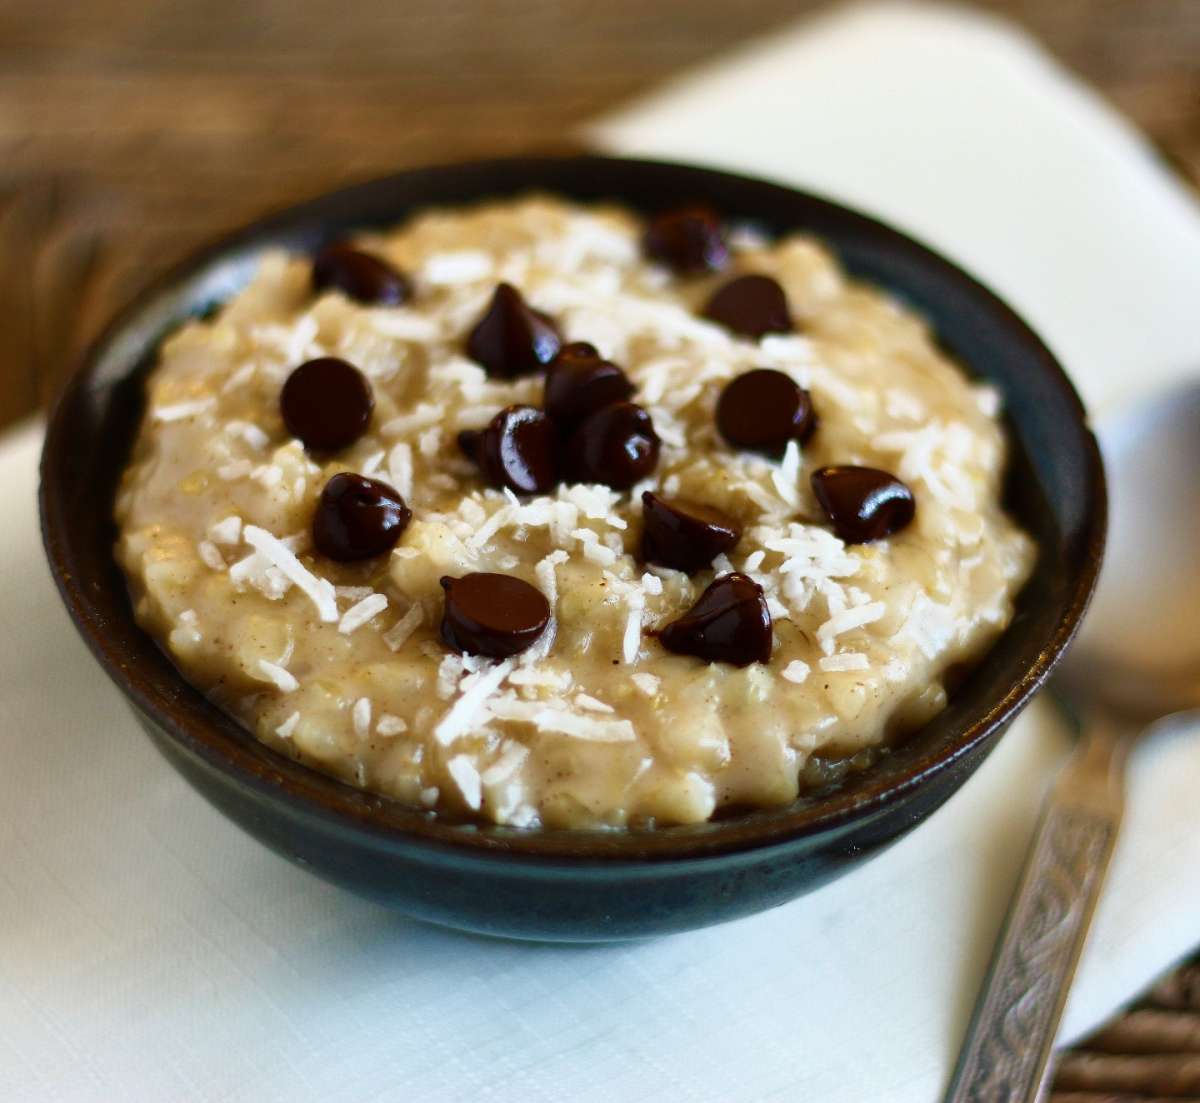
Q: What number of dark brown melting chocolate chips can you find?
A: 14